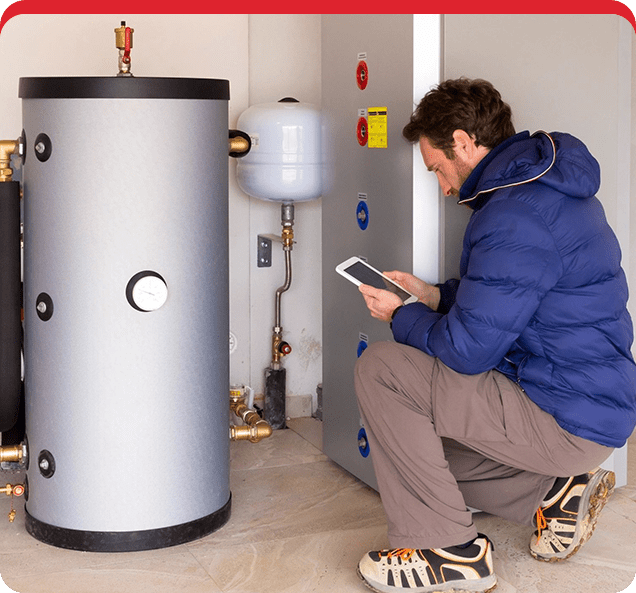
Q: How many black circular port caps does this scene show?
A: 3